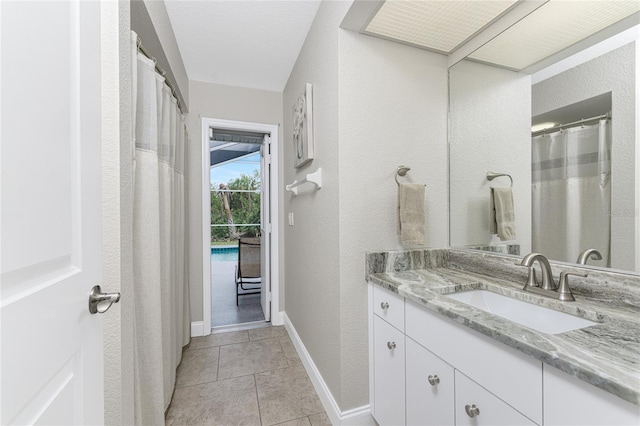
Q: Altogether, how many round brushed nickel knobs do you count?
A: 4